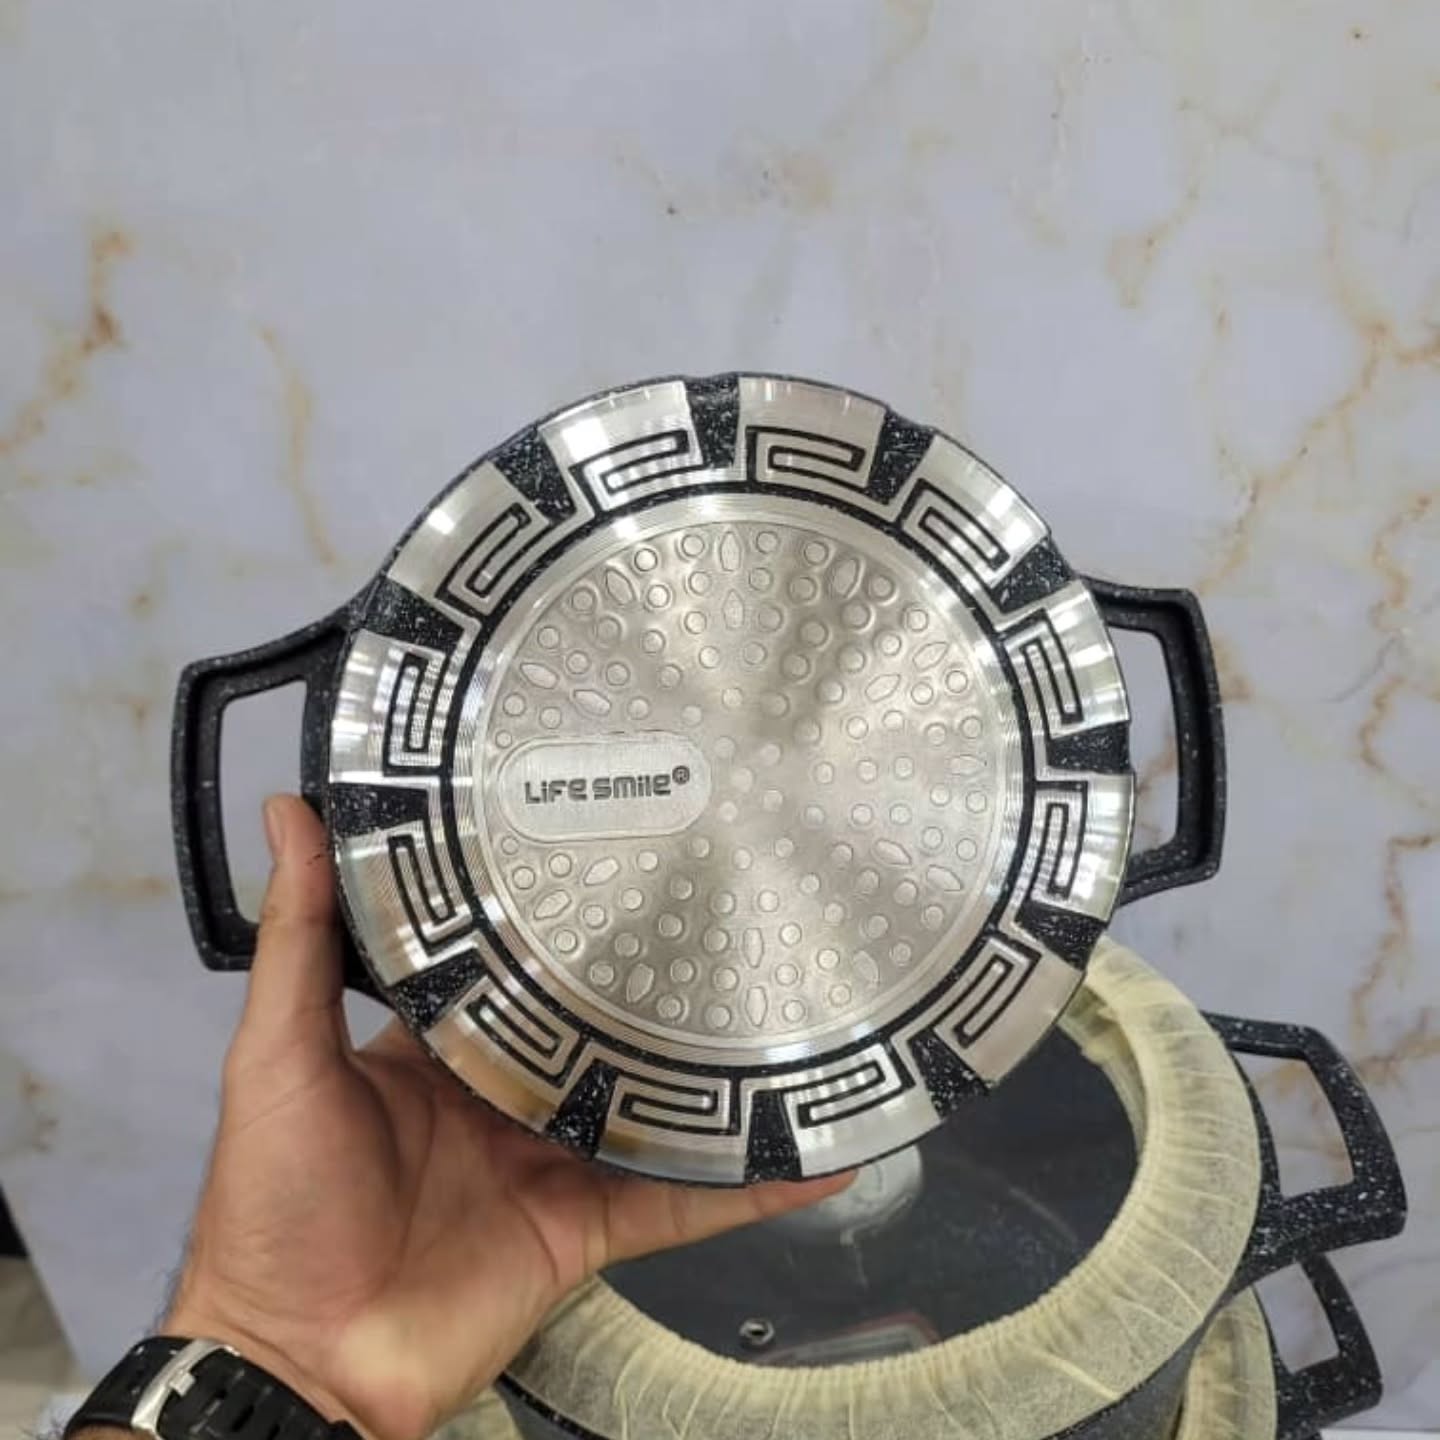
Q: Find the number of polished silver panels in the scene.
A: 12